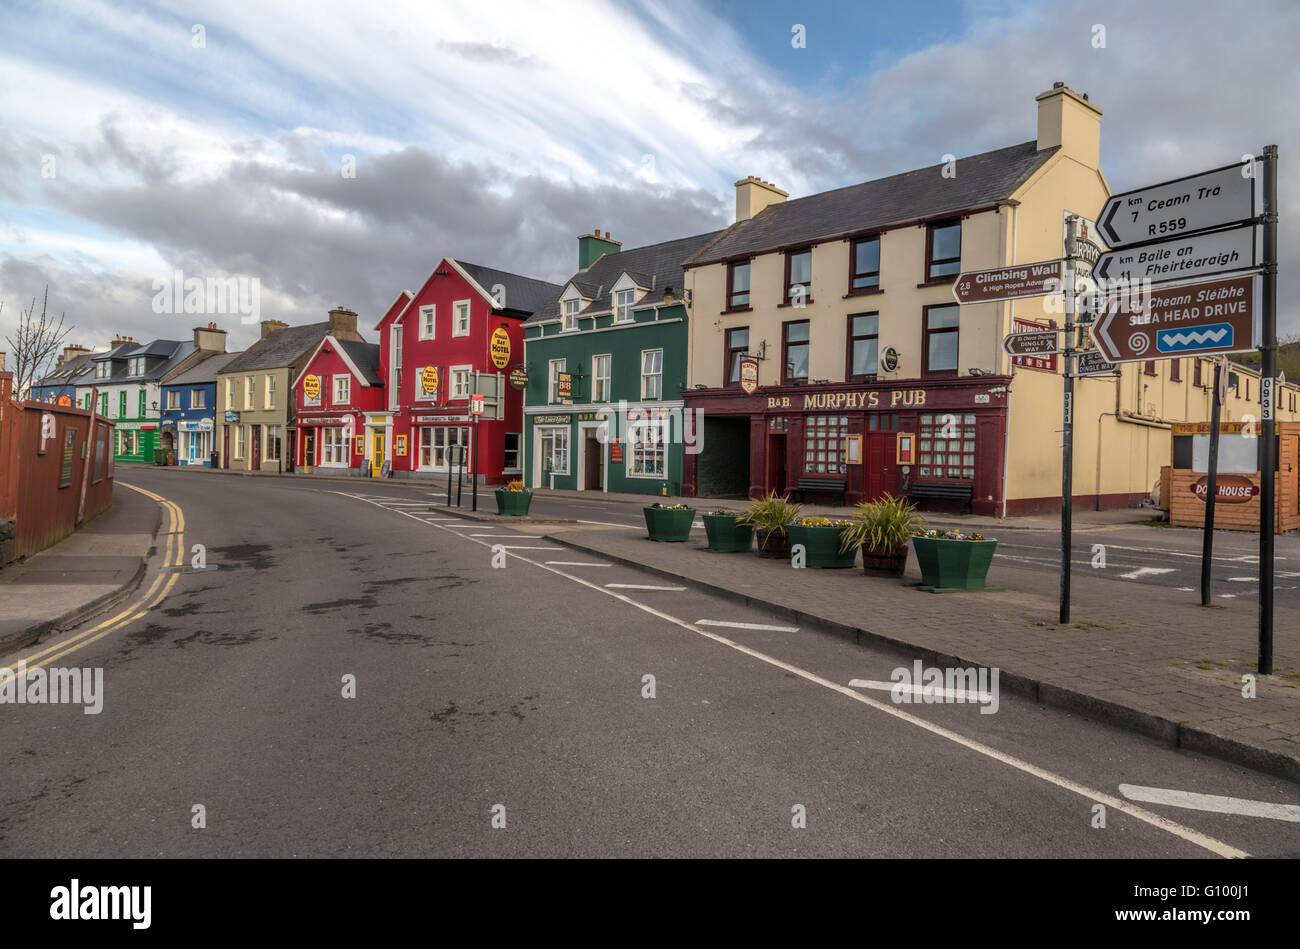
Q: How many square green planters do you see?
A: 5